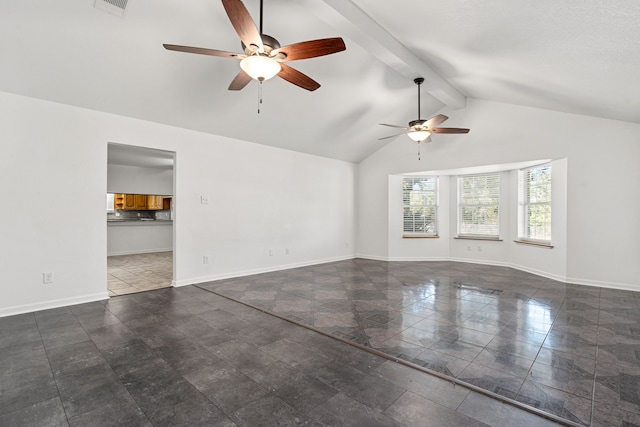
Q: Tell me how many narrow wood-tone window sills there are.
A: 3